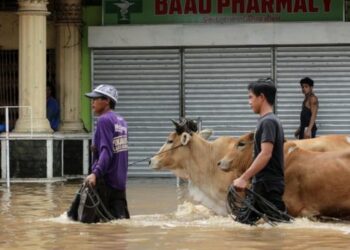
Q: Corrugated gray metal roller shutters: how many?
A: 3